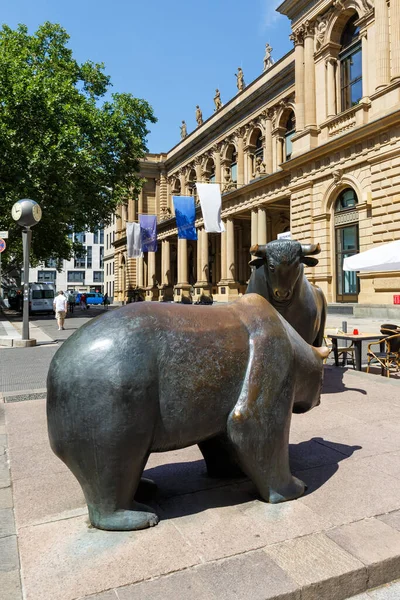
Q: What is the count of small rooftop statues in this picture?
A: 5